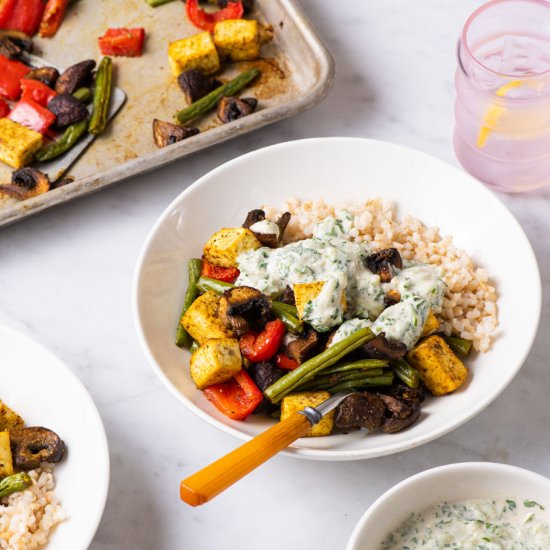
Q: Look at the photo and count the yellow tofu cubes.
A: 12